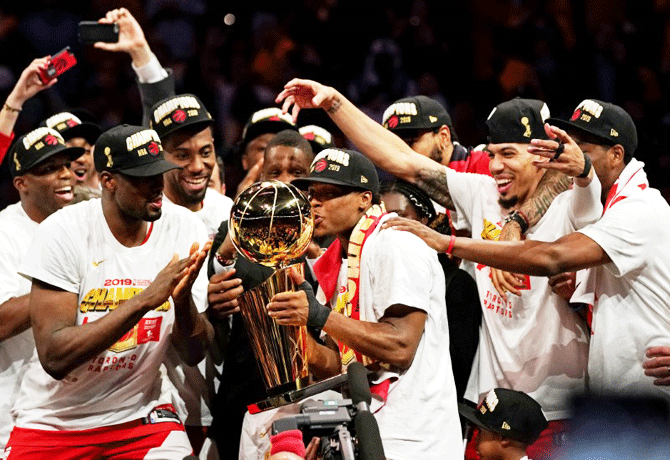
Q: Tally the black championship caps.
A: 11